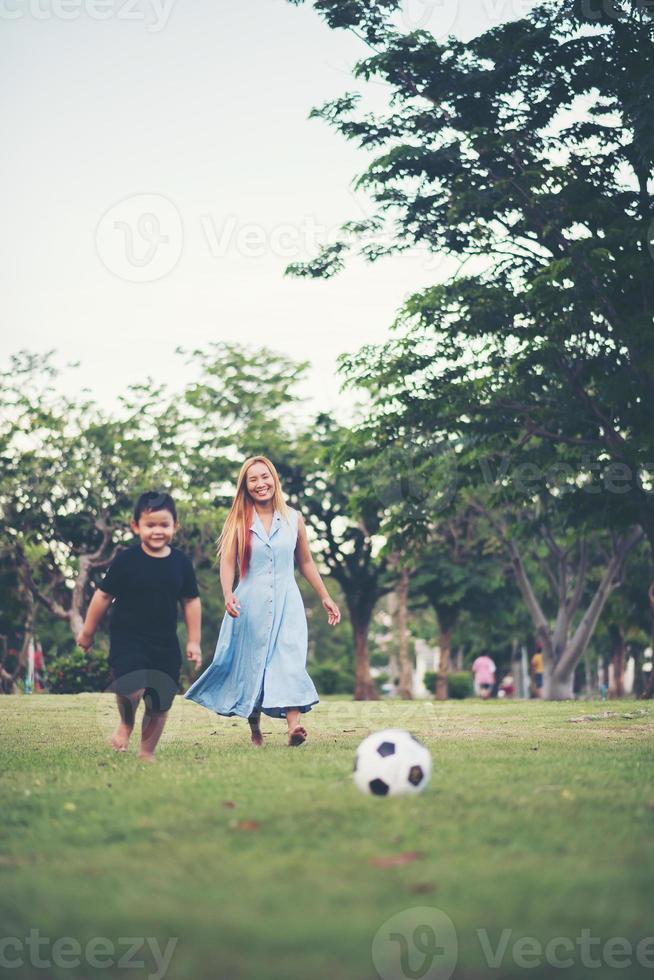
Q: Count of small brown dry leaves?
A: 4